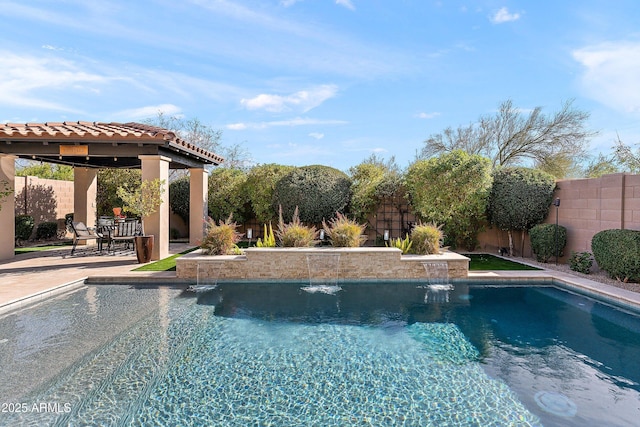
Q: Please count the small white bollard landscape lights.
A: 3